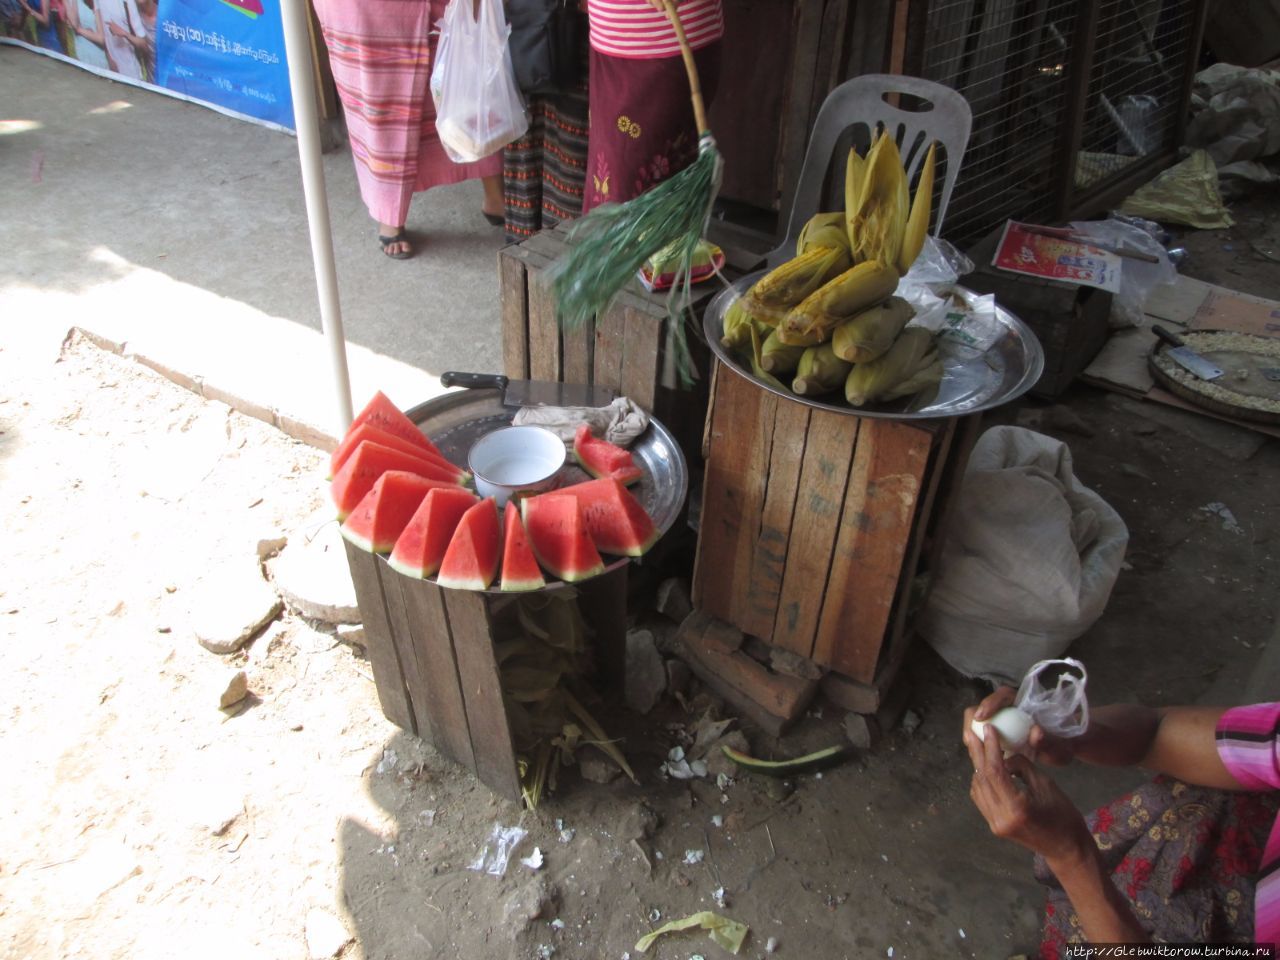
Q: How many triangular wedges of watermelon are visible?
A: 9